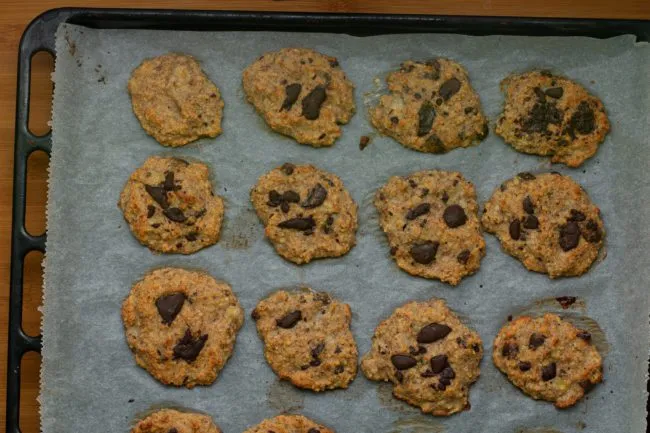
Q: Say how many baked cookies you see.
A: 14